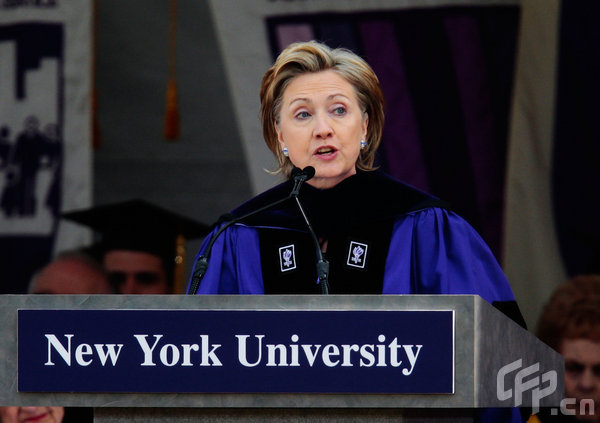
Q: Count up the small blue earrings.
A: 2